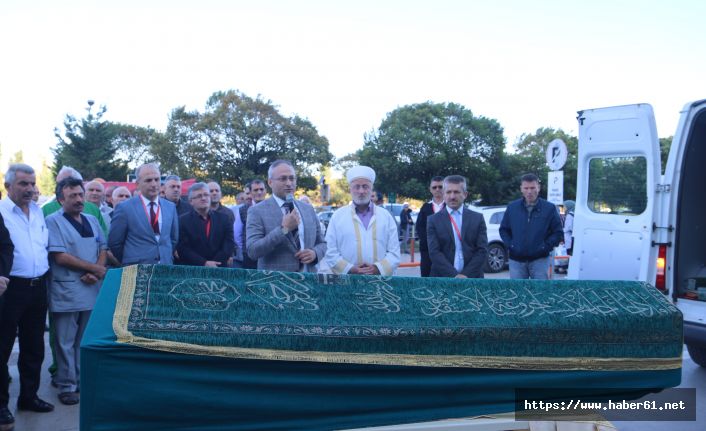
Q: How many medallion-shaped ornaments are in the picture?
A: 1